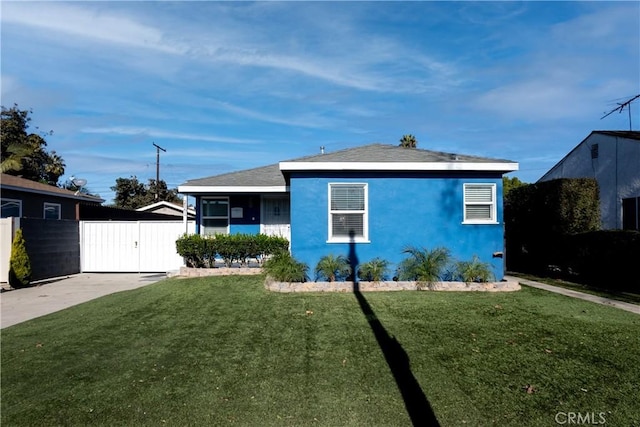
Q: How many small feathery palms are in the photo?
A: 5